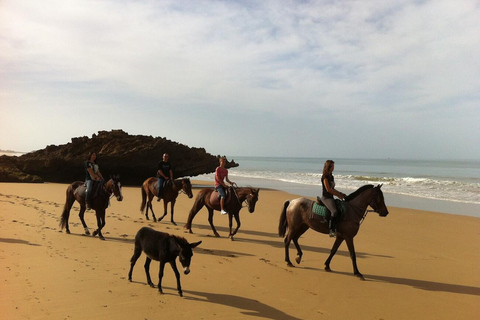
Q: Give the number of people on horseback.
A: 4